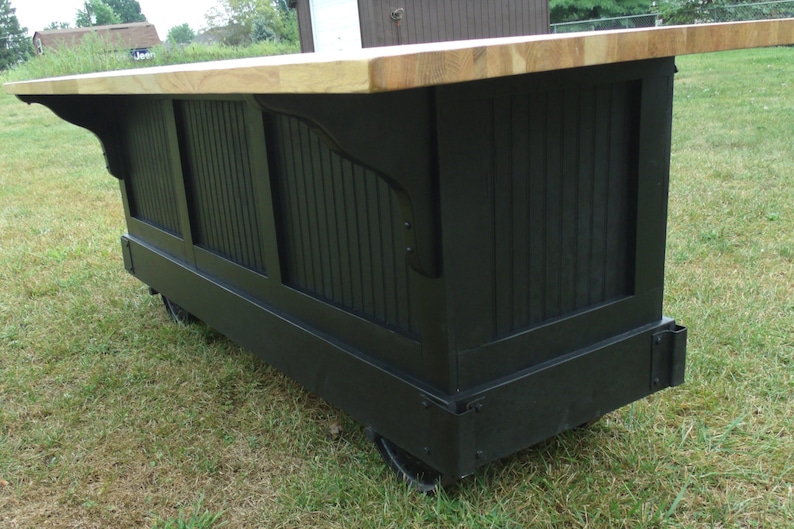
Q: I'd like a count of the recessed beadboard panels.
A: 4